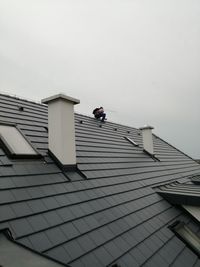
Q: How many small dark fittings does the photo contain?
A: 6